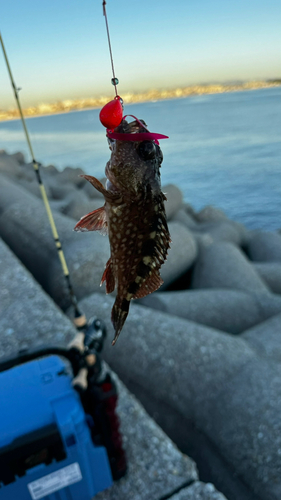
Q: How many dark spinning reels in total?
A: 1